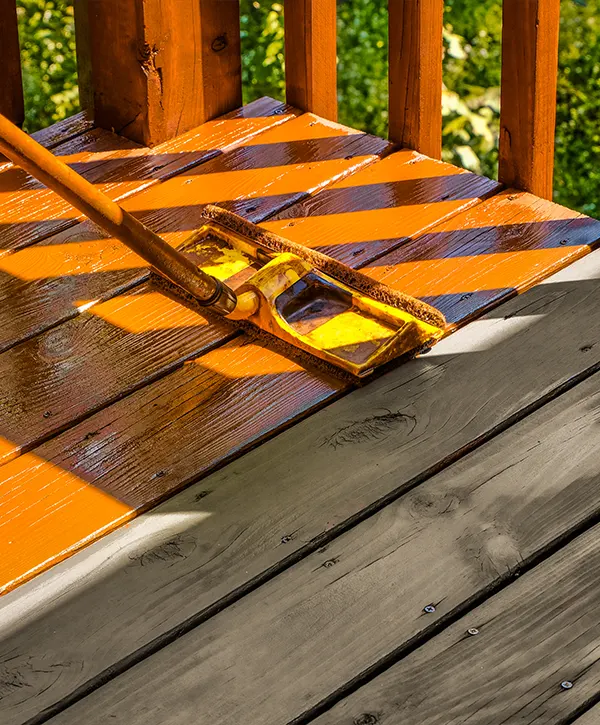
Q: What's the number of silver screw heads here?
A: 3